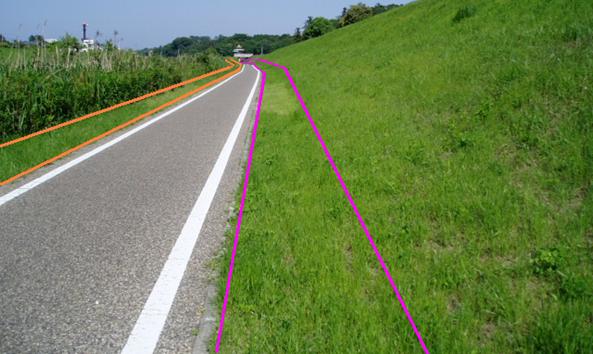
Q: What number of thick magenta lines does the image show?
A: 2